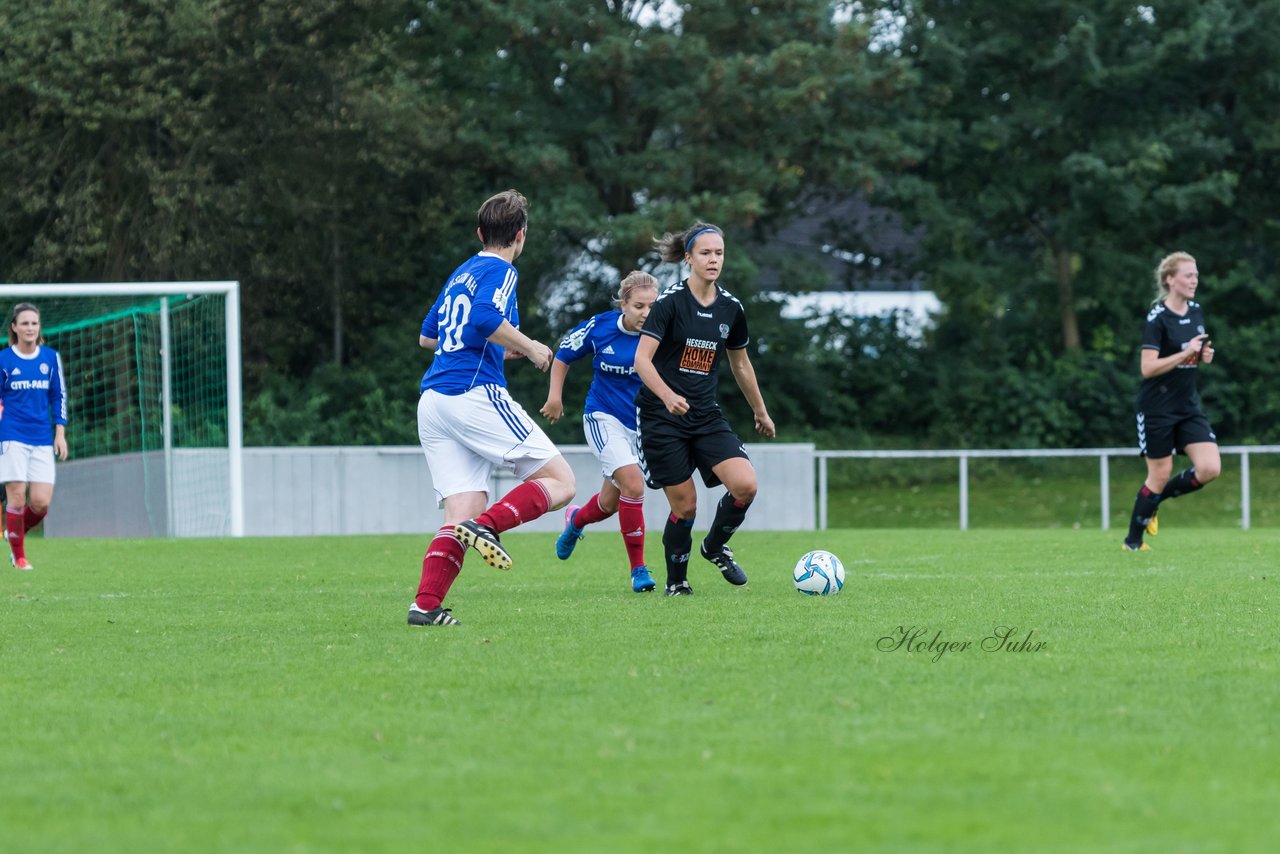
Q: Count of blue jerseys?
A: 3